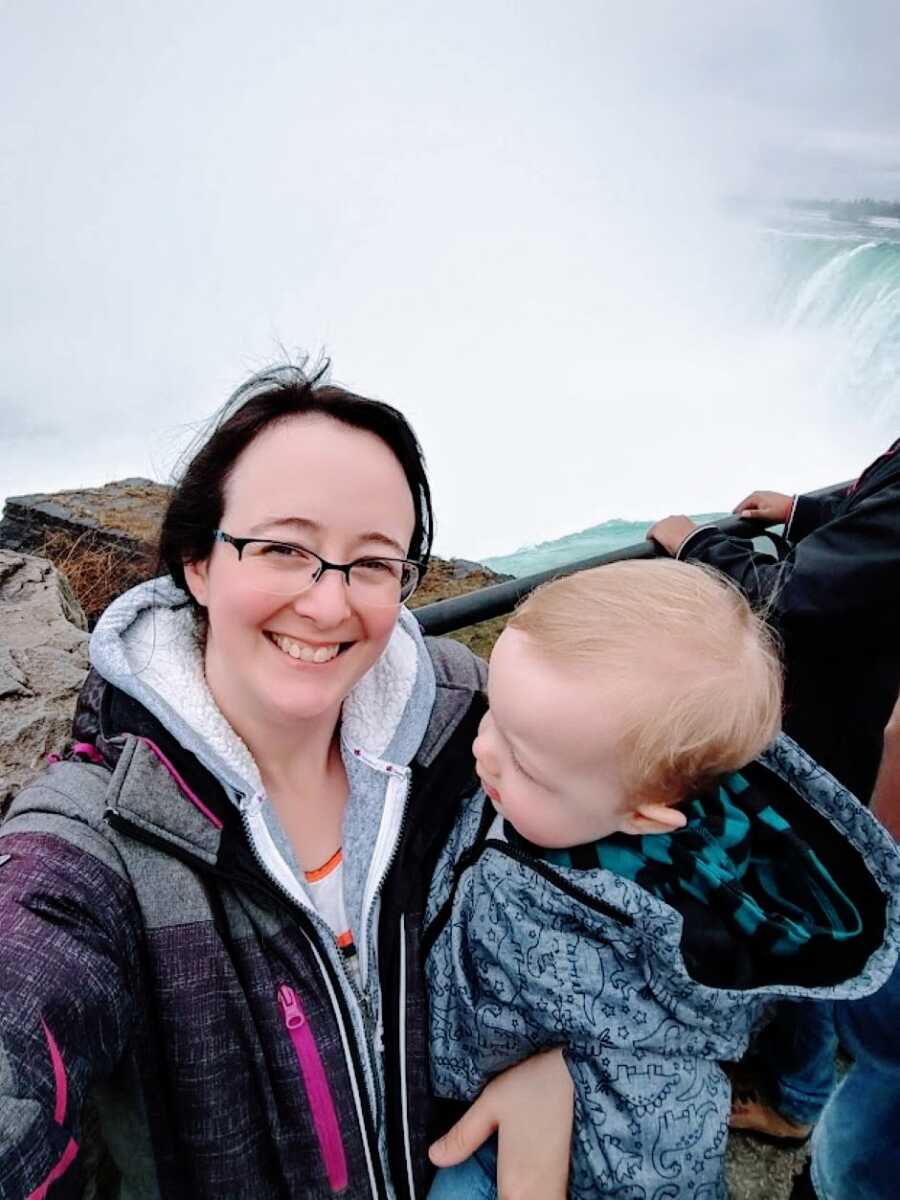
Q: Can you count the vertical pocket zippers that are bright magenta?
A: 1